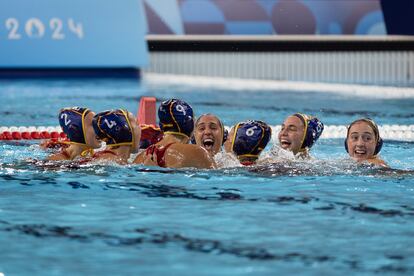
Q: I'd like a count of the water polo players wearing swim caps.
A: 7